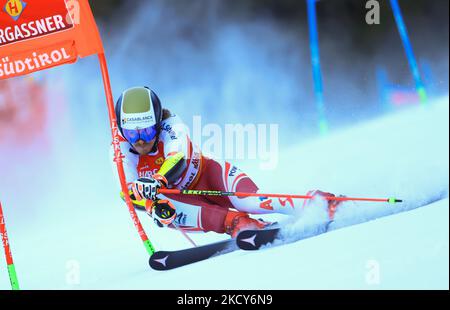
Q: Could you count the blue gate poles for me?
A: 2